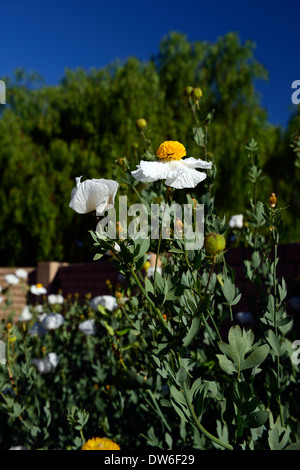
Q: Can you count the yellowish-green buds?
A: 4